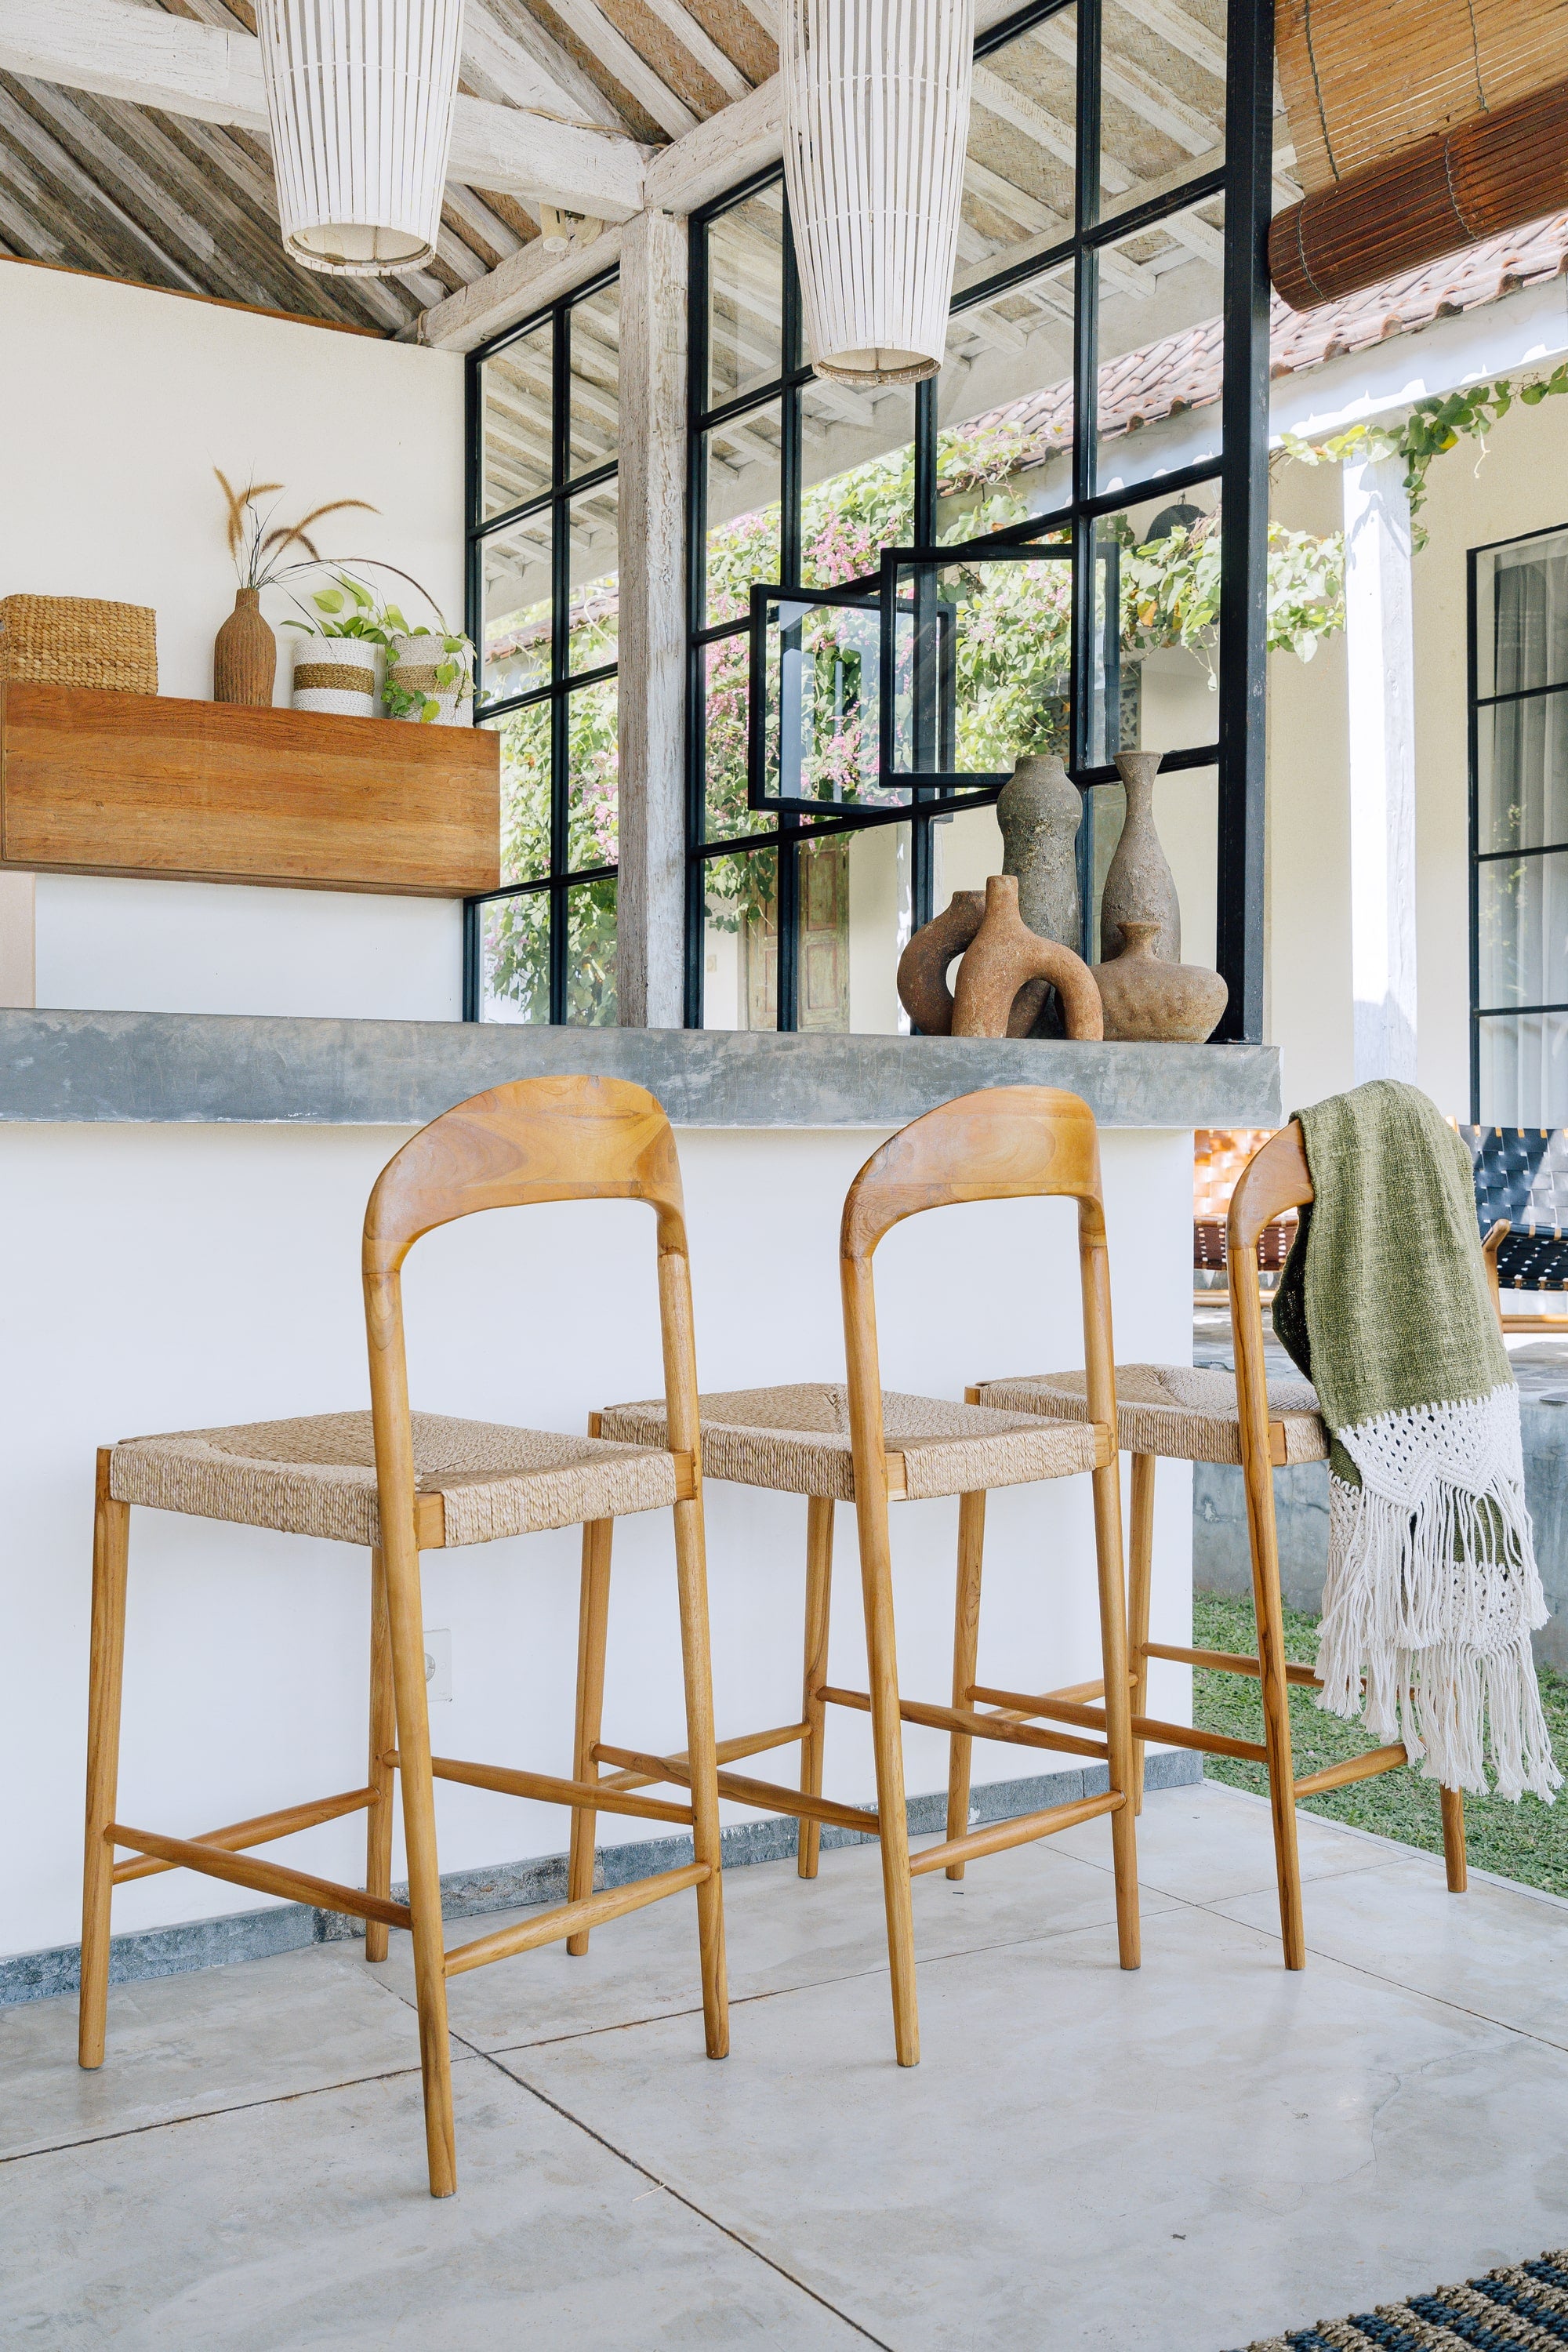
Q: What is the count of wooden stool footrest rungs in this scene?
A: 12